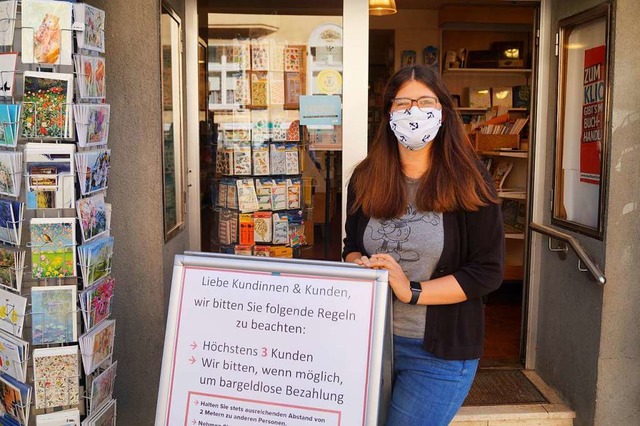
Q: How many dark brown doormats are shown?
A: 1